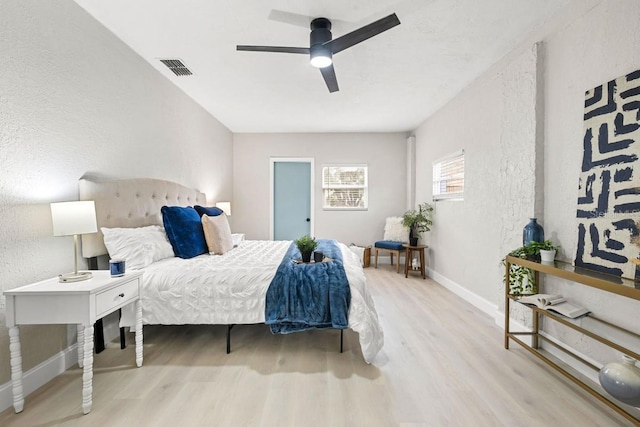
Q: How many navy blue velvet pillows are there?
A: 2